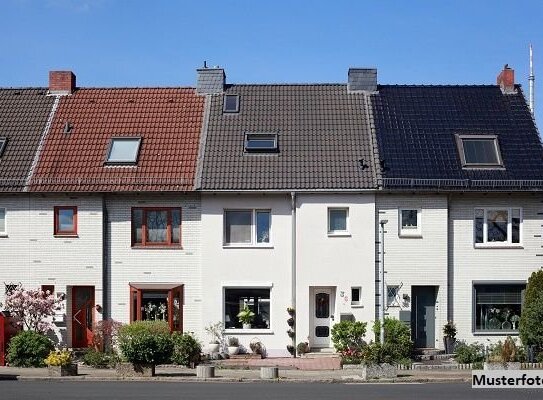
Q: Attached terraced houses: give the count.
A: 4